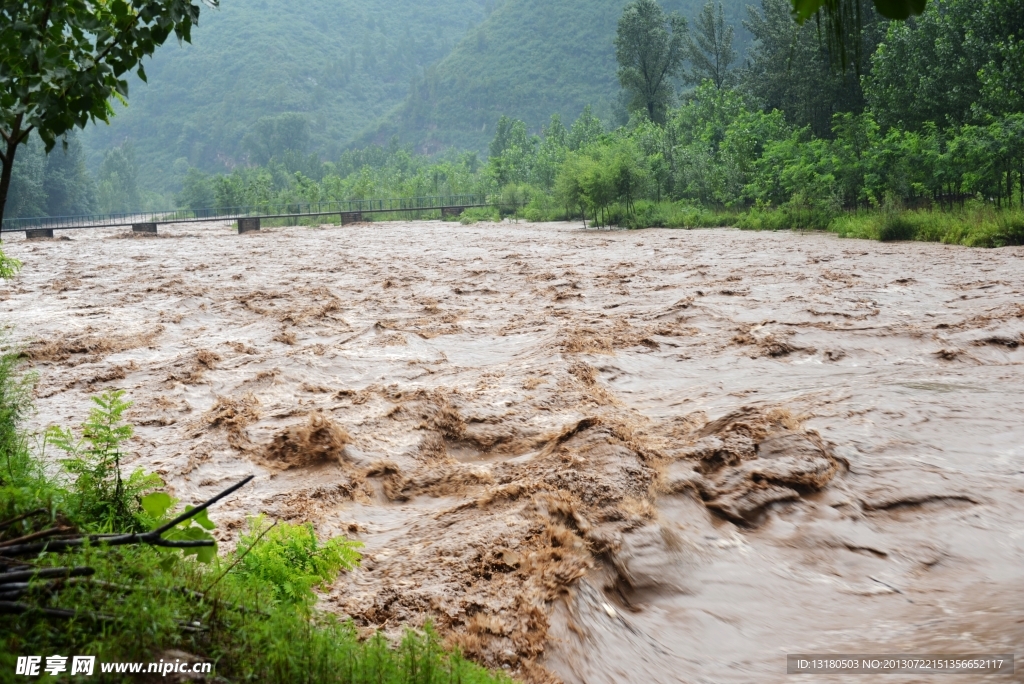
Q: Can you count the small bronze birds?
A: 0